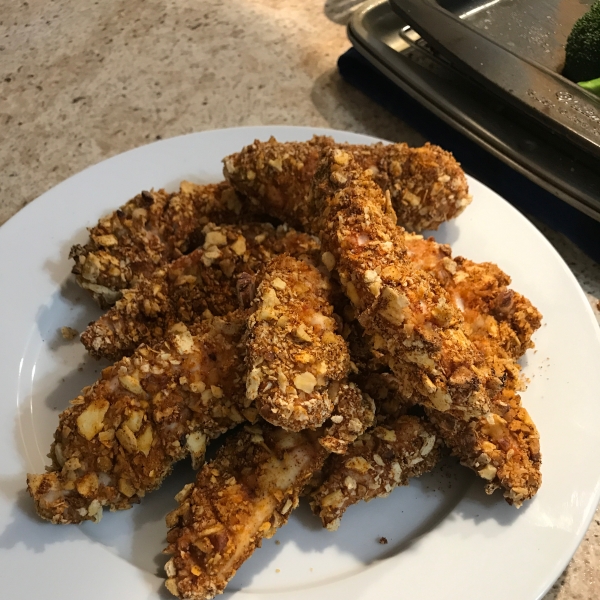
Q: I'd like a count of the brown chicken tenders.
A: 10